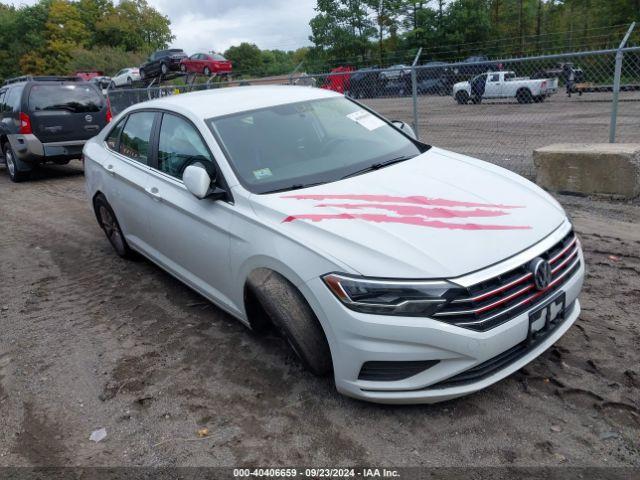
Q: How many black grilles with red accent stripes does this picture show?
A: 1